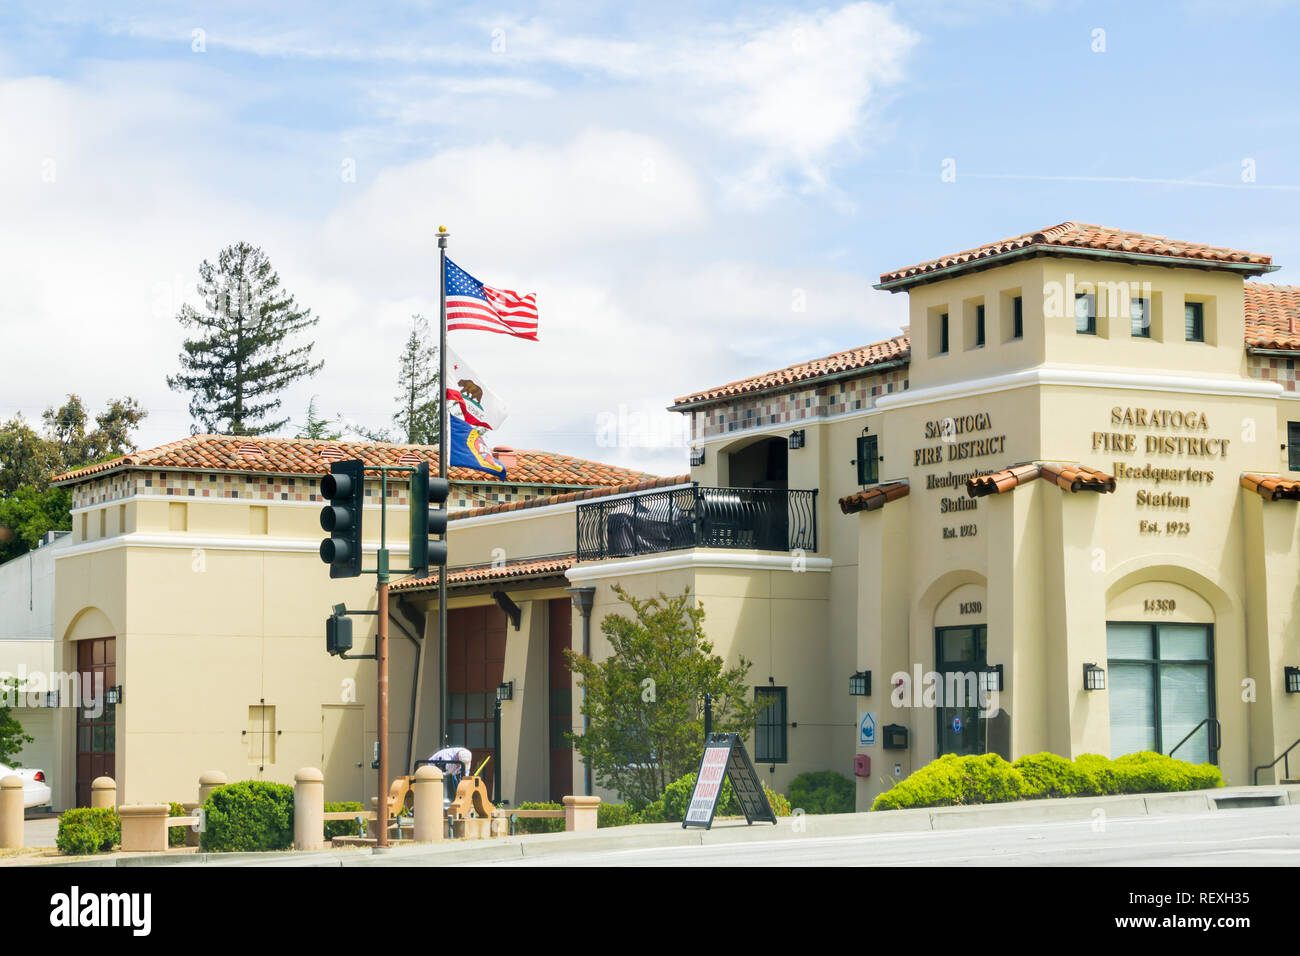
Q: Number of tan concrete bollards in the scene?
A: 5